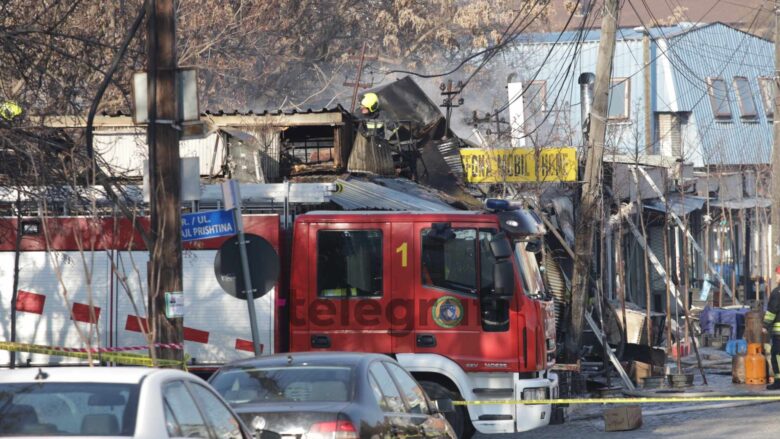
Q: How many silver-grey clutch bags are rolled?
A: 0